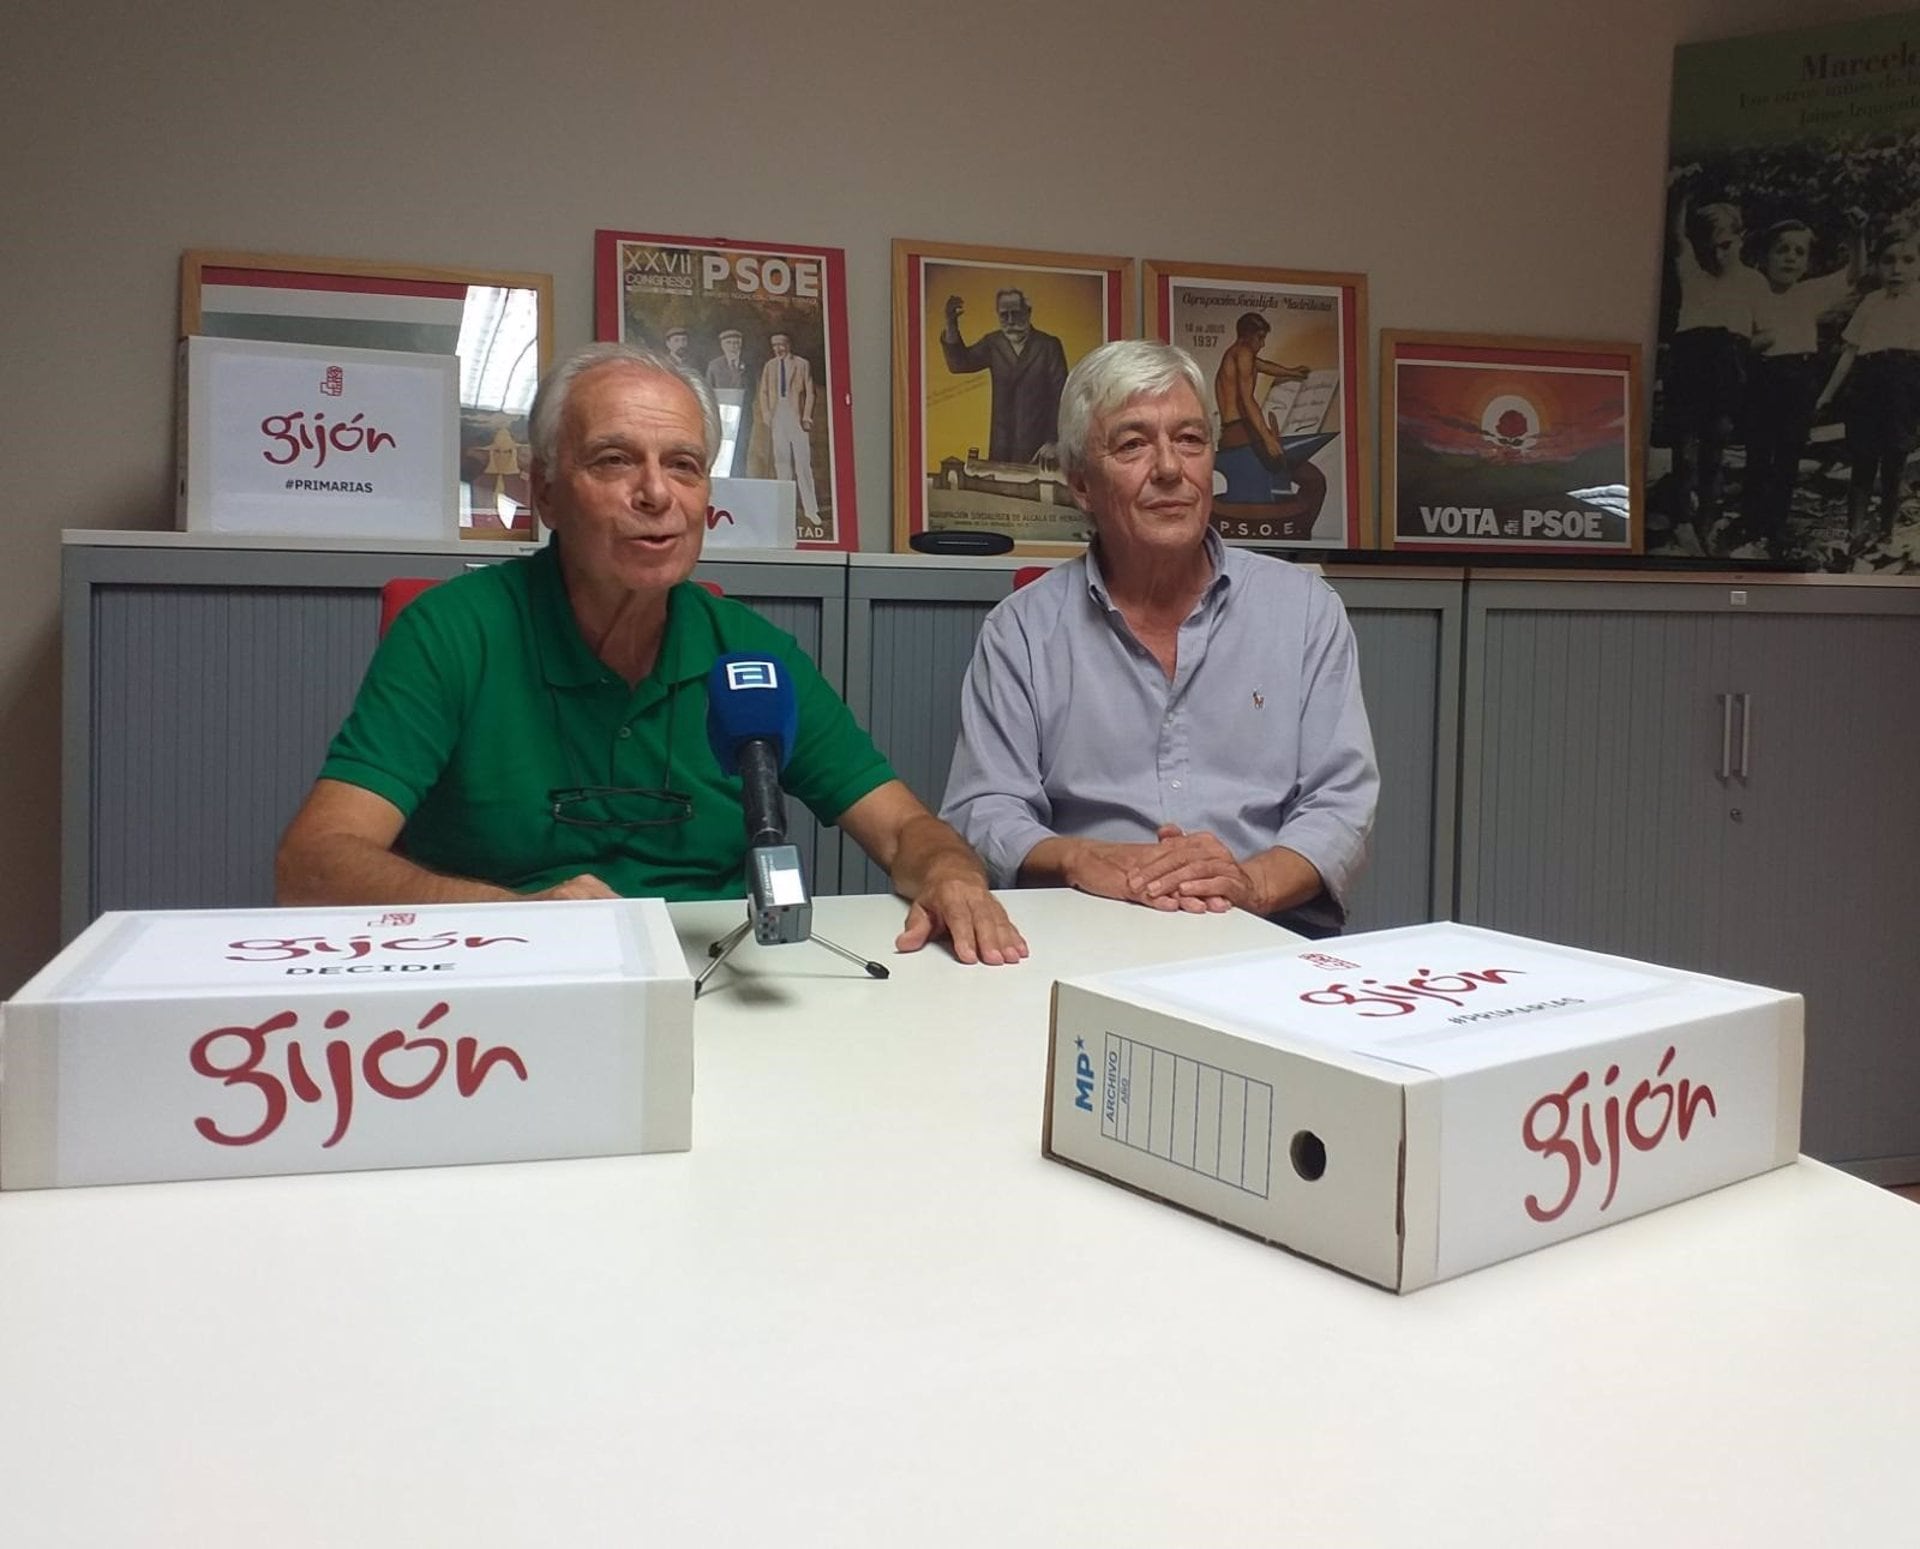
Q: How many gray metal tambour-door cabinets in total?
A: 3